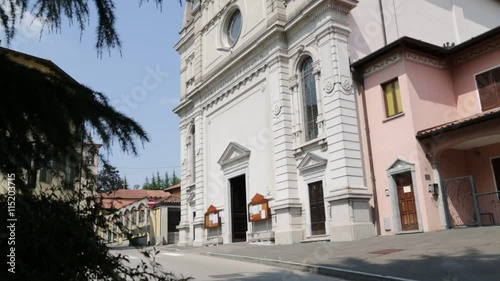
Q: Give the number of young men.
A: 0